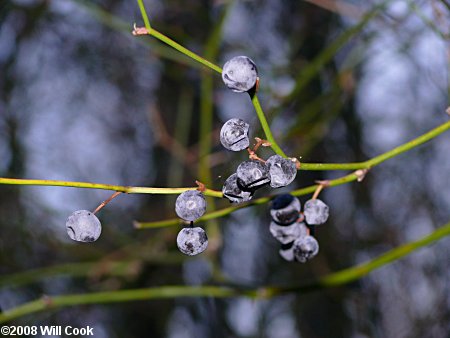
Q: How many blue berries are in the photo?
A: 13